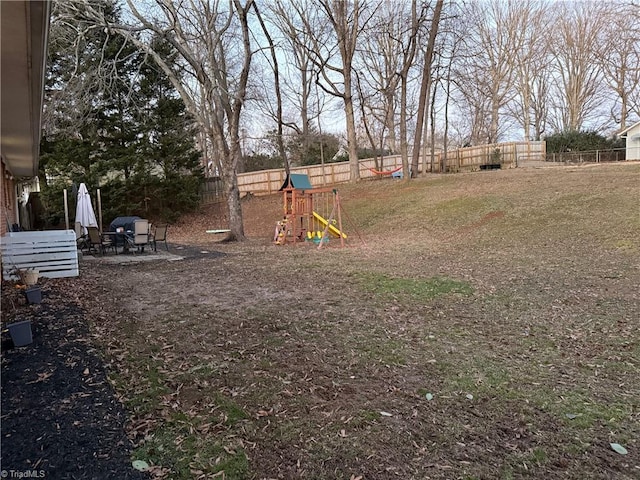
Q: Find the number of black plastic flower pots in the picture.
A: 2